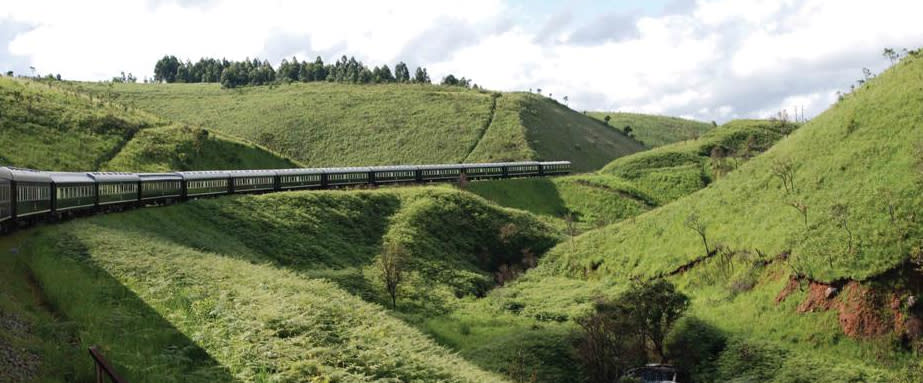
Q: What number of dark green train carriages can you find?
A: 14